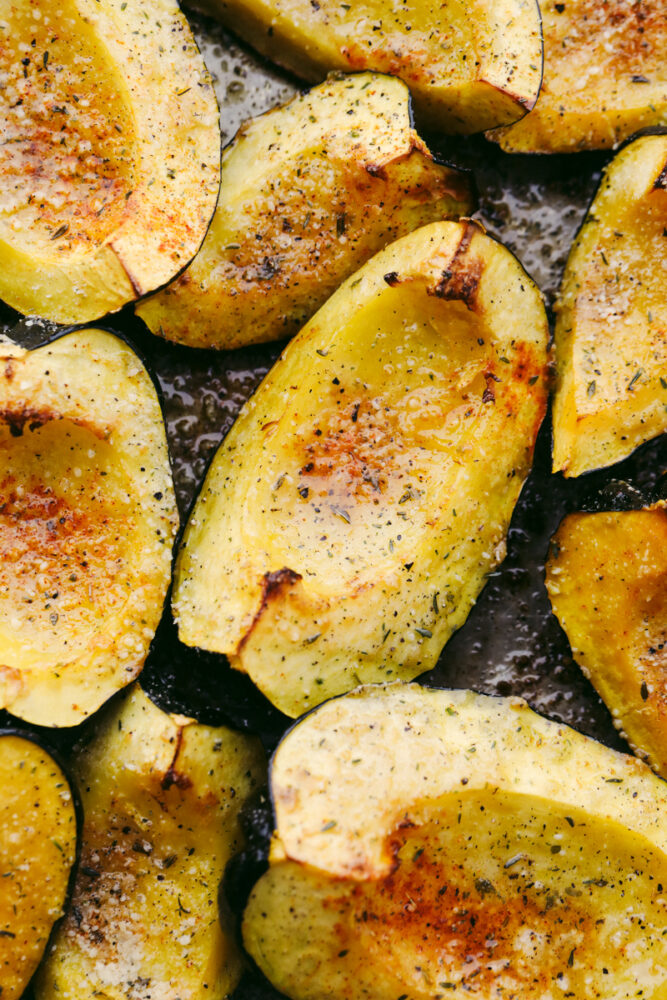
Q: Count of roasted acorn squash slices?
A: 11